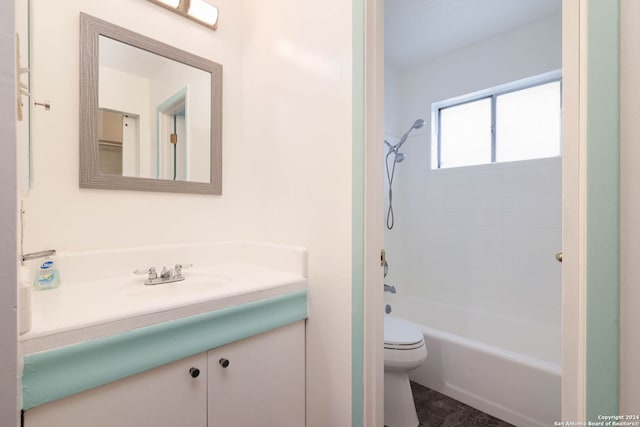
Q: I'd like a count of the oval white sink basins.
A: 1